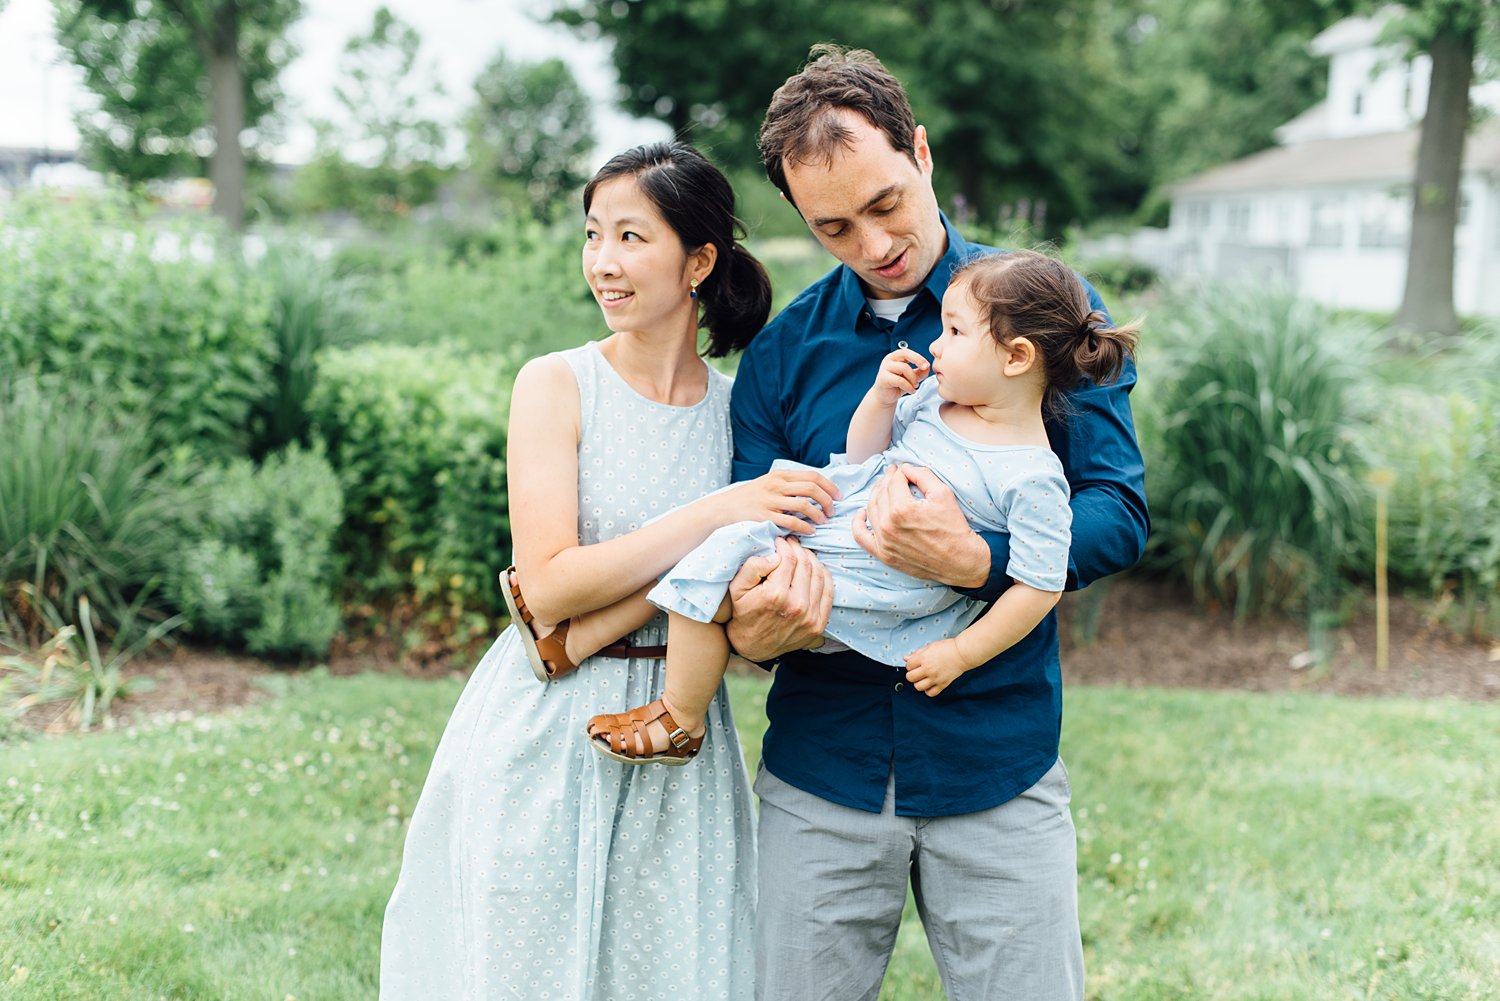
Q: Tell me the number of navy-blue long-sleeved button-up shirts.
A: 1